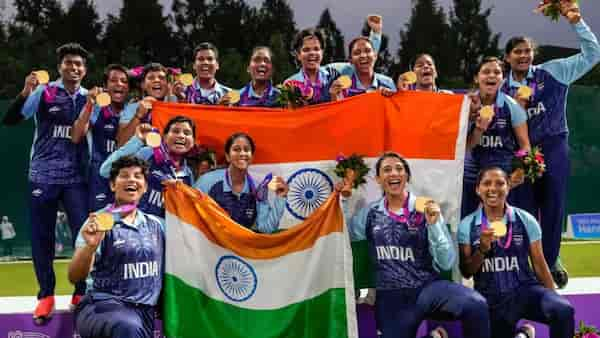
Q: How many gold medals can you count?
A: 13